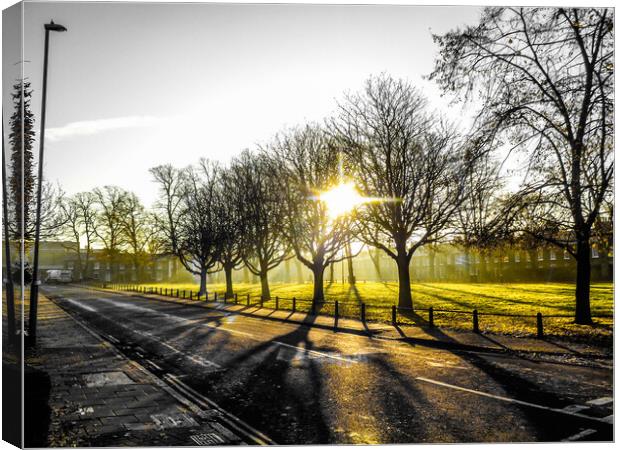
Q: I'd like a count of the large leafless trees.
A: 6